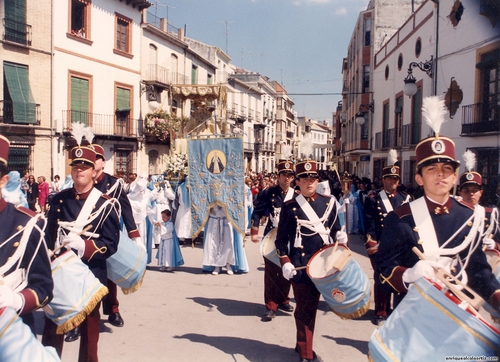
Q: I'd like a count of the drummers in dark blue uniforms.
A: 8